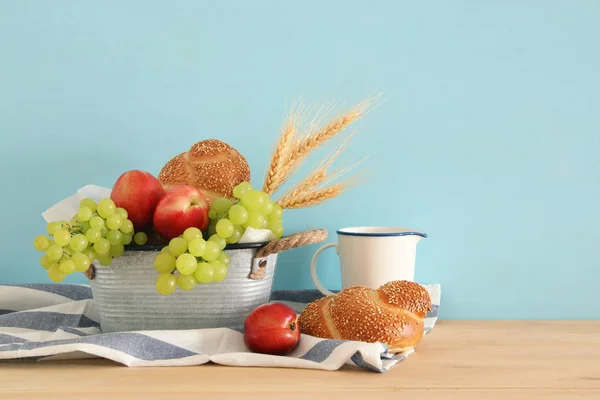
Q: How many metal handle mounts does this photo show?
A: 1